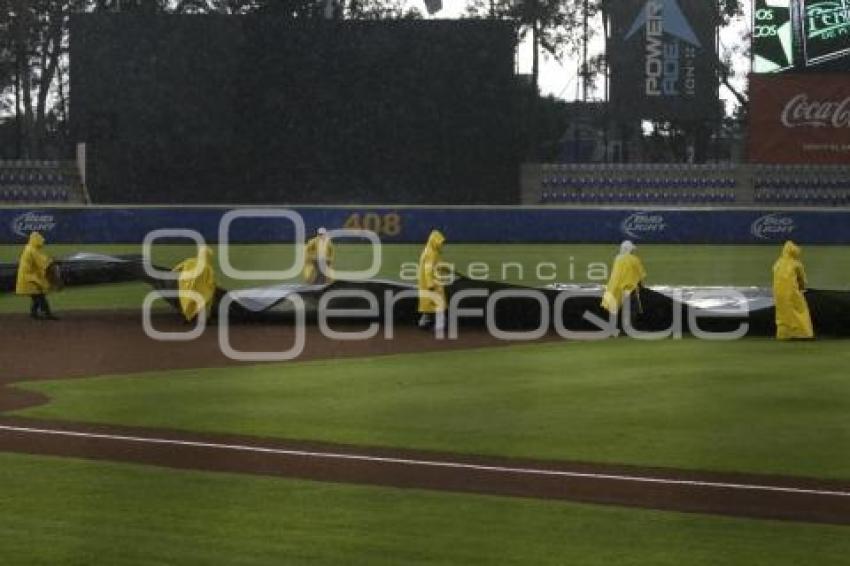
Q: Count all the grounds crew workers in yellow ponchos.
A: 6